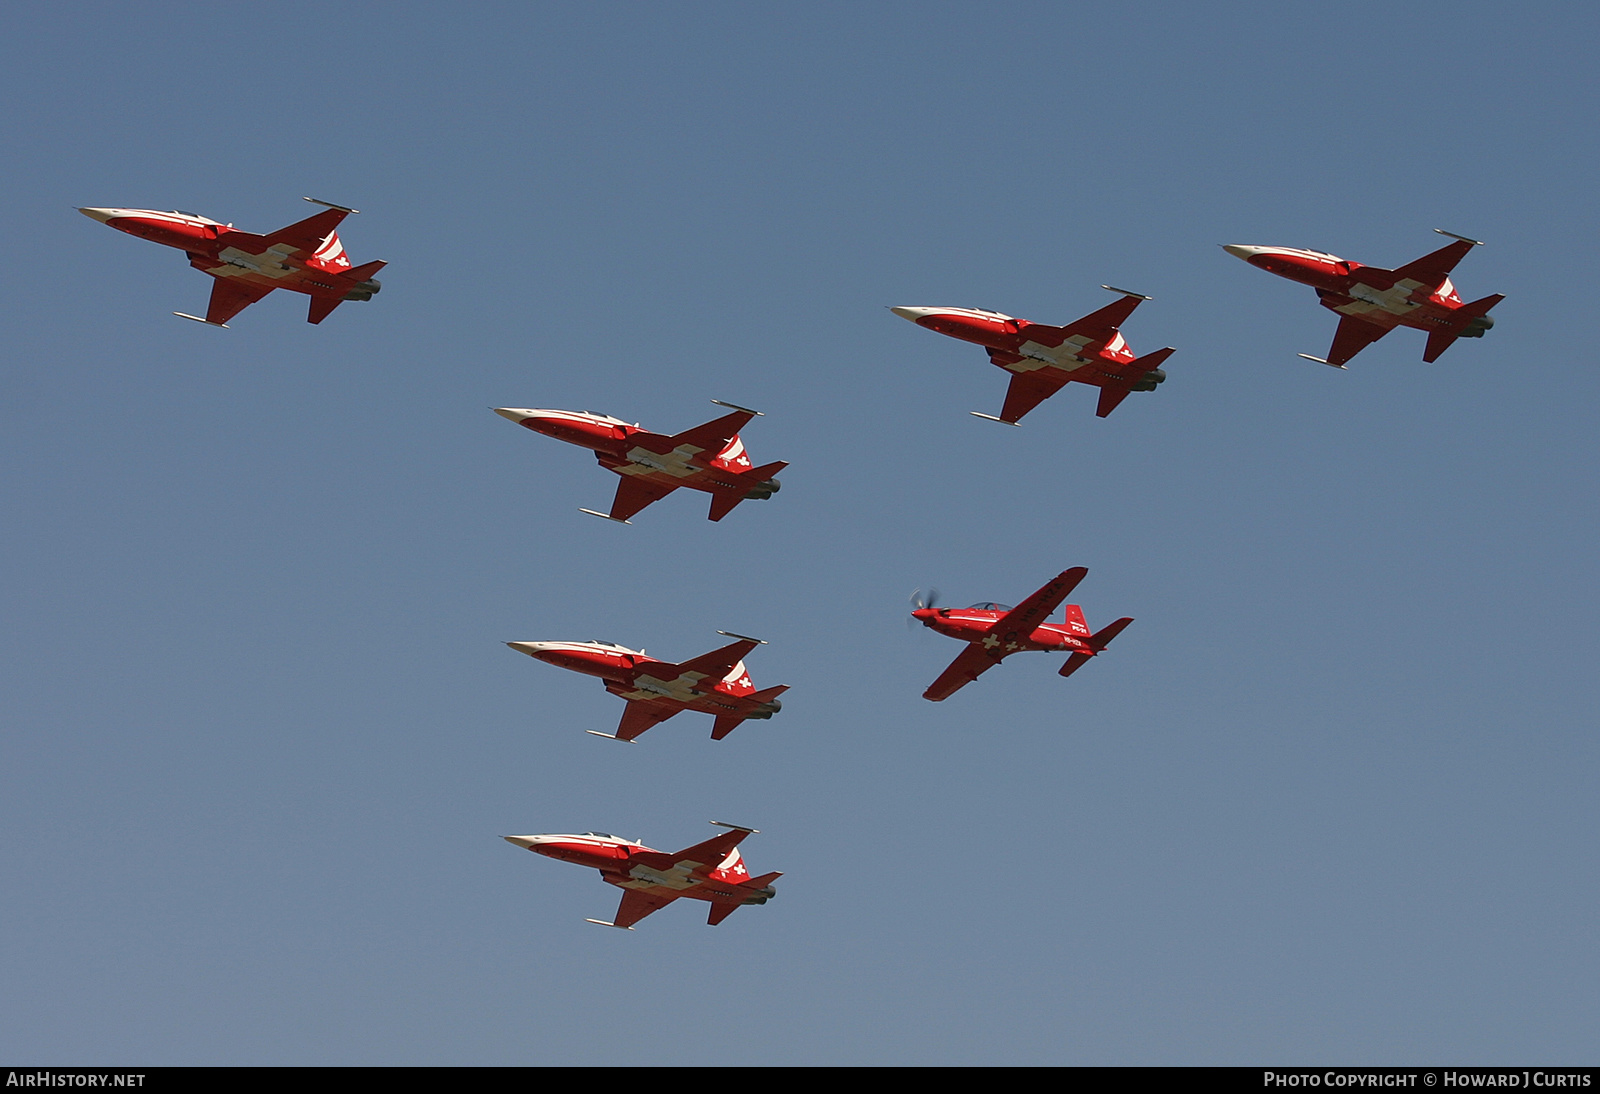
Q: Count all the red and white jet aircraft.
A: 6